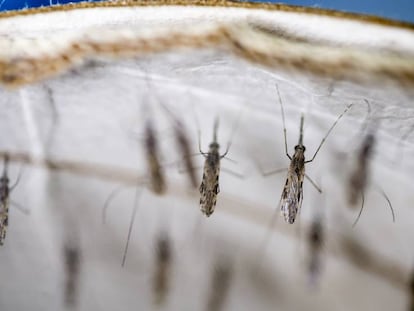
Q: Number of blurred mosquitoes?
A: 7